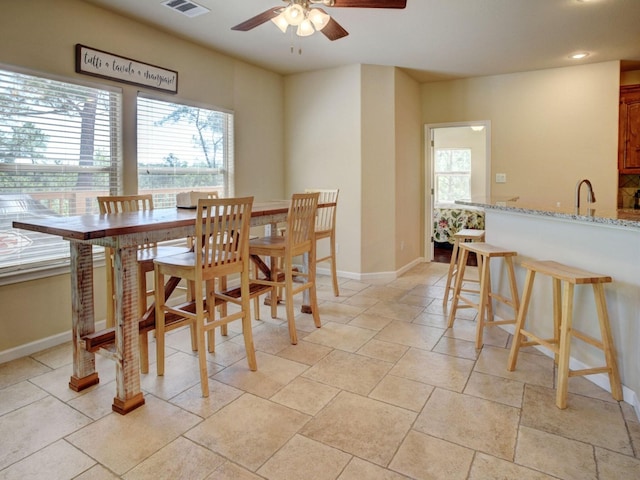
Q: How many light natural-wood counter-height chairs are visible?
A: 5